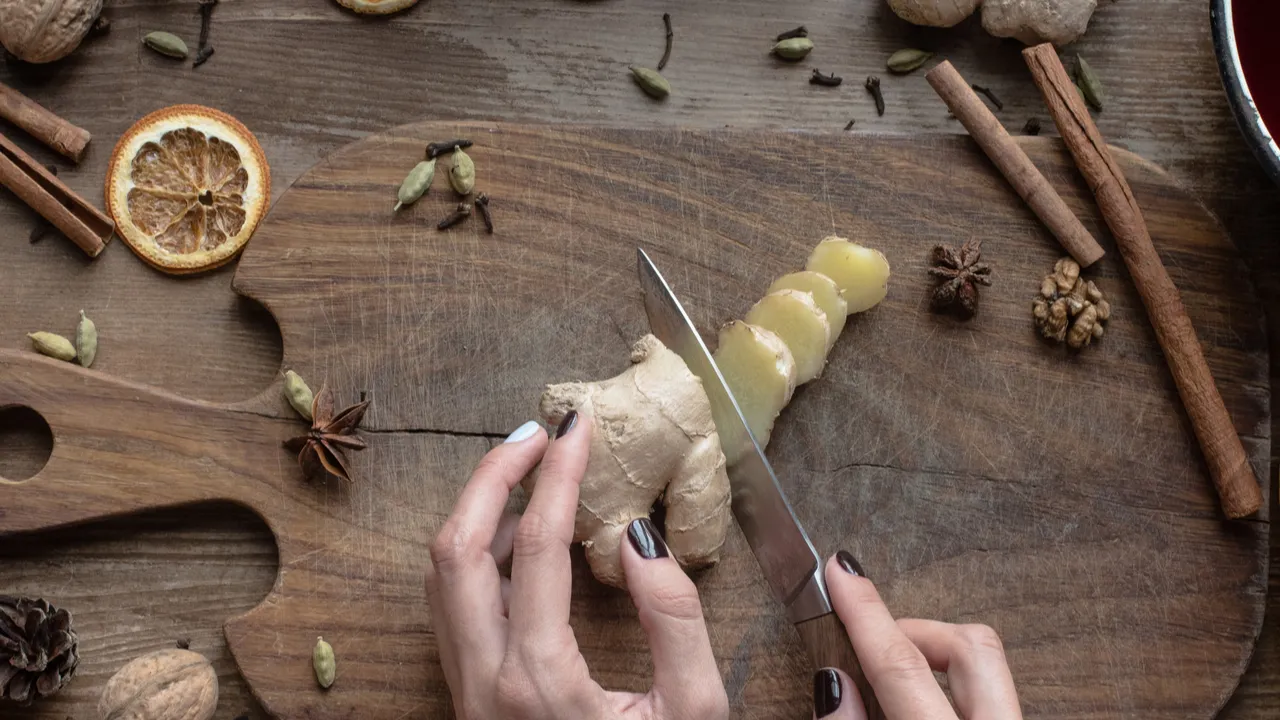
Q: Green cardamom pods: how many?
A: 11